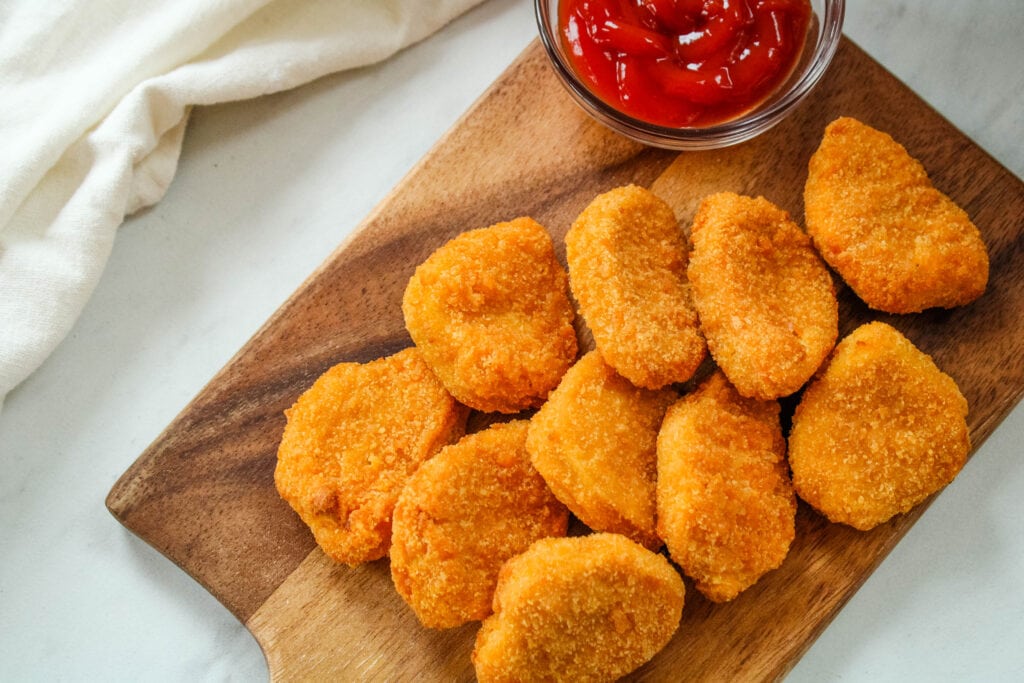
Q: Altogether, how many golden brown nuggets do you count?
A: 10